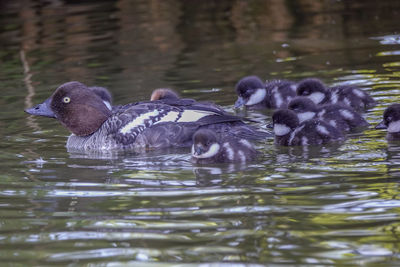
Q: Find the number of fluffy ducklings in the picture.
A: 8